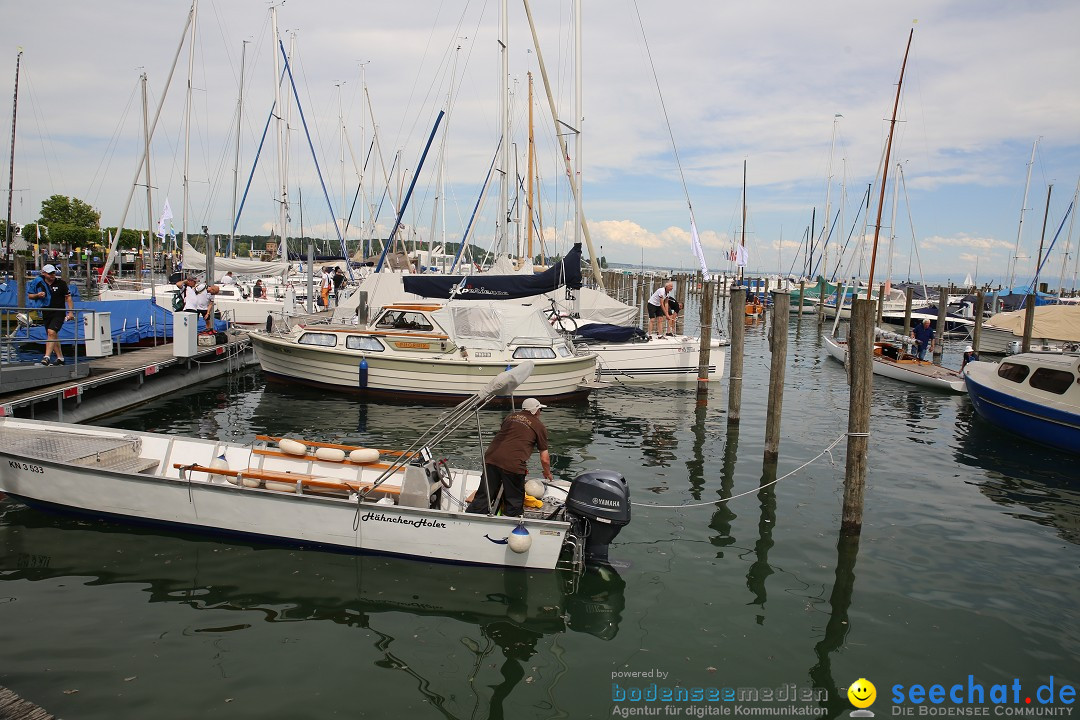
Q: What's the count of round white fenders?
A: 3